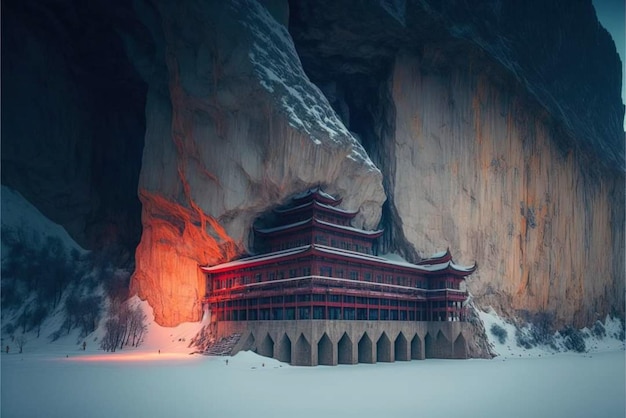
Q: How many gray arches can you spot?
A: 13